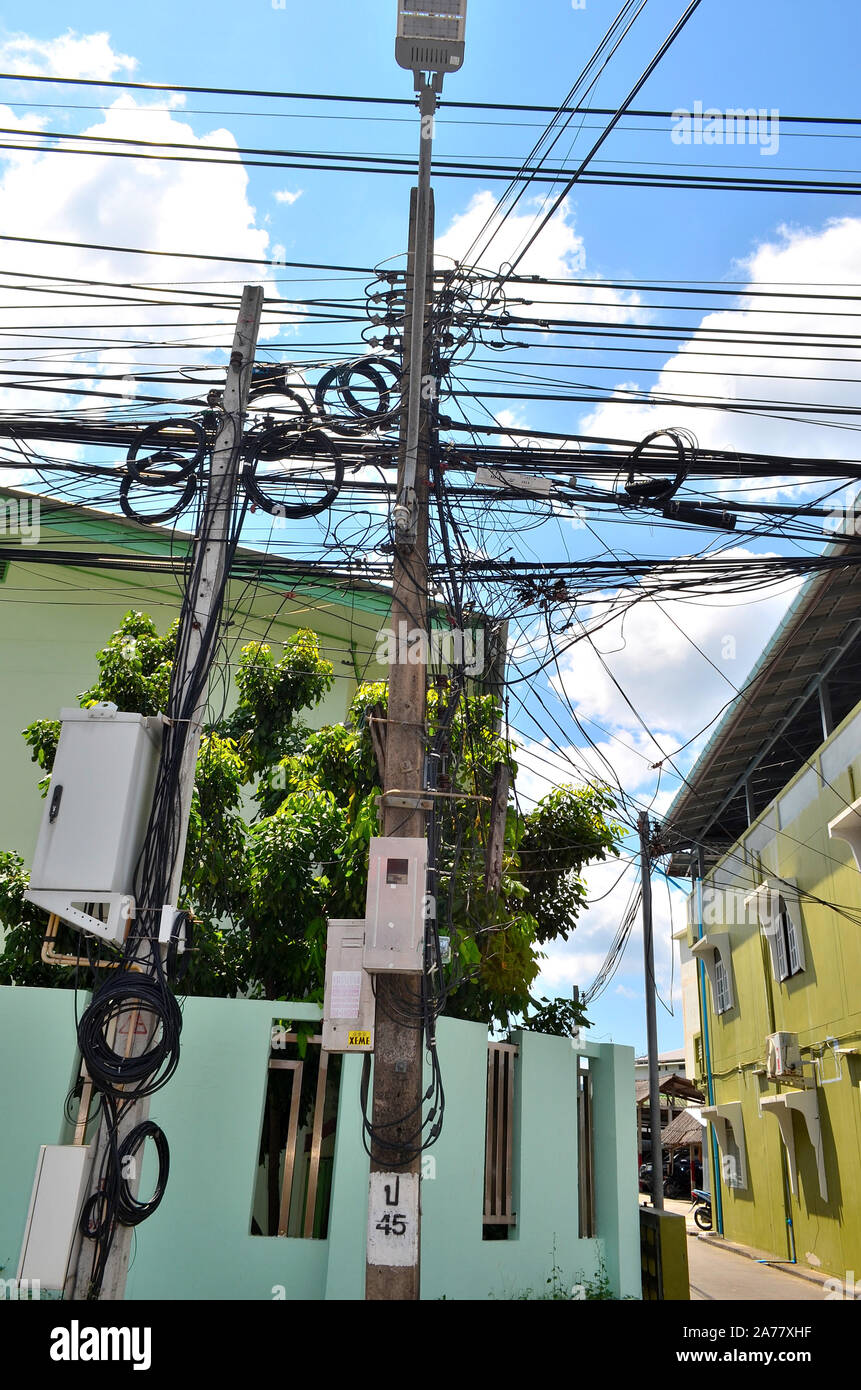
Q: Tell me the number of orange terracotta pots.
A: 0